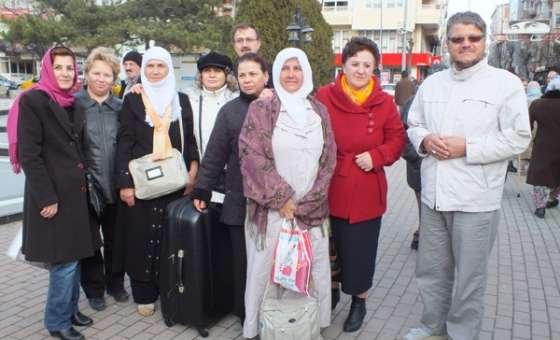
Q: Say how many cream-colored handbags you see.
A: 2